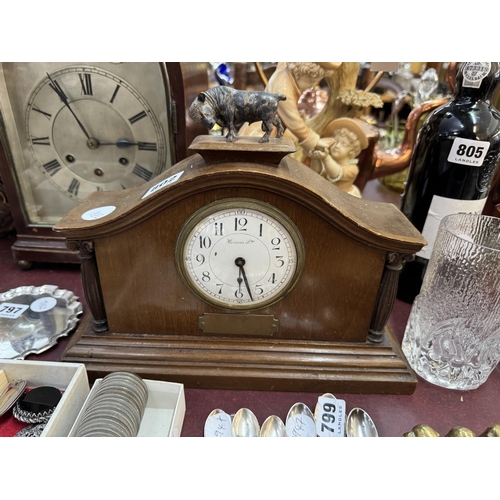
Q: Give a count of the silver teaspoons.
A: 6